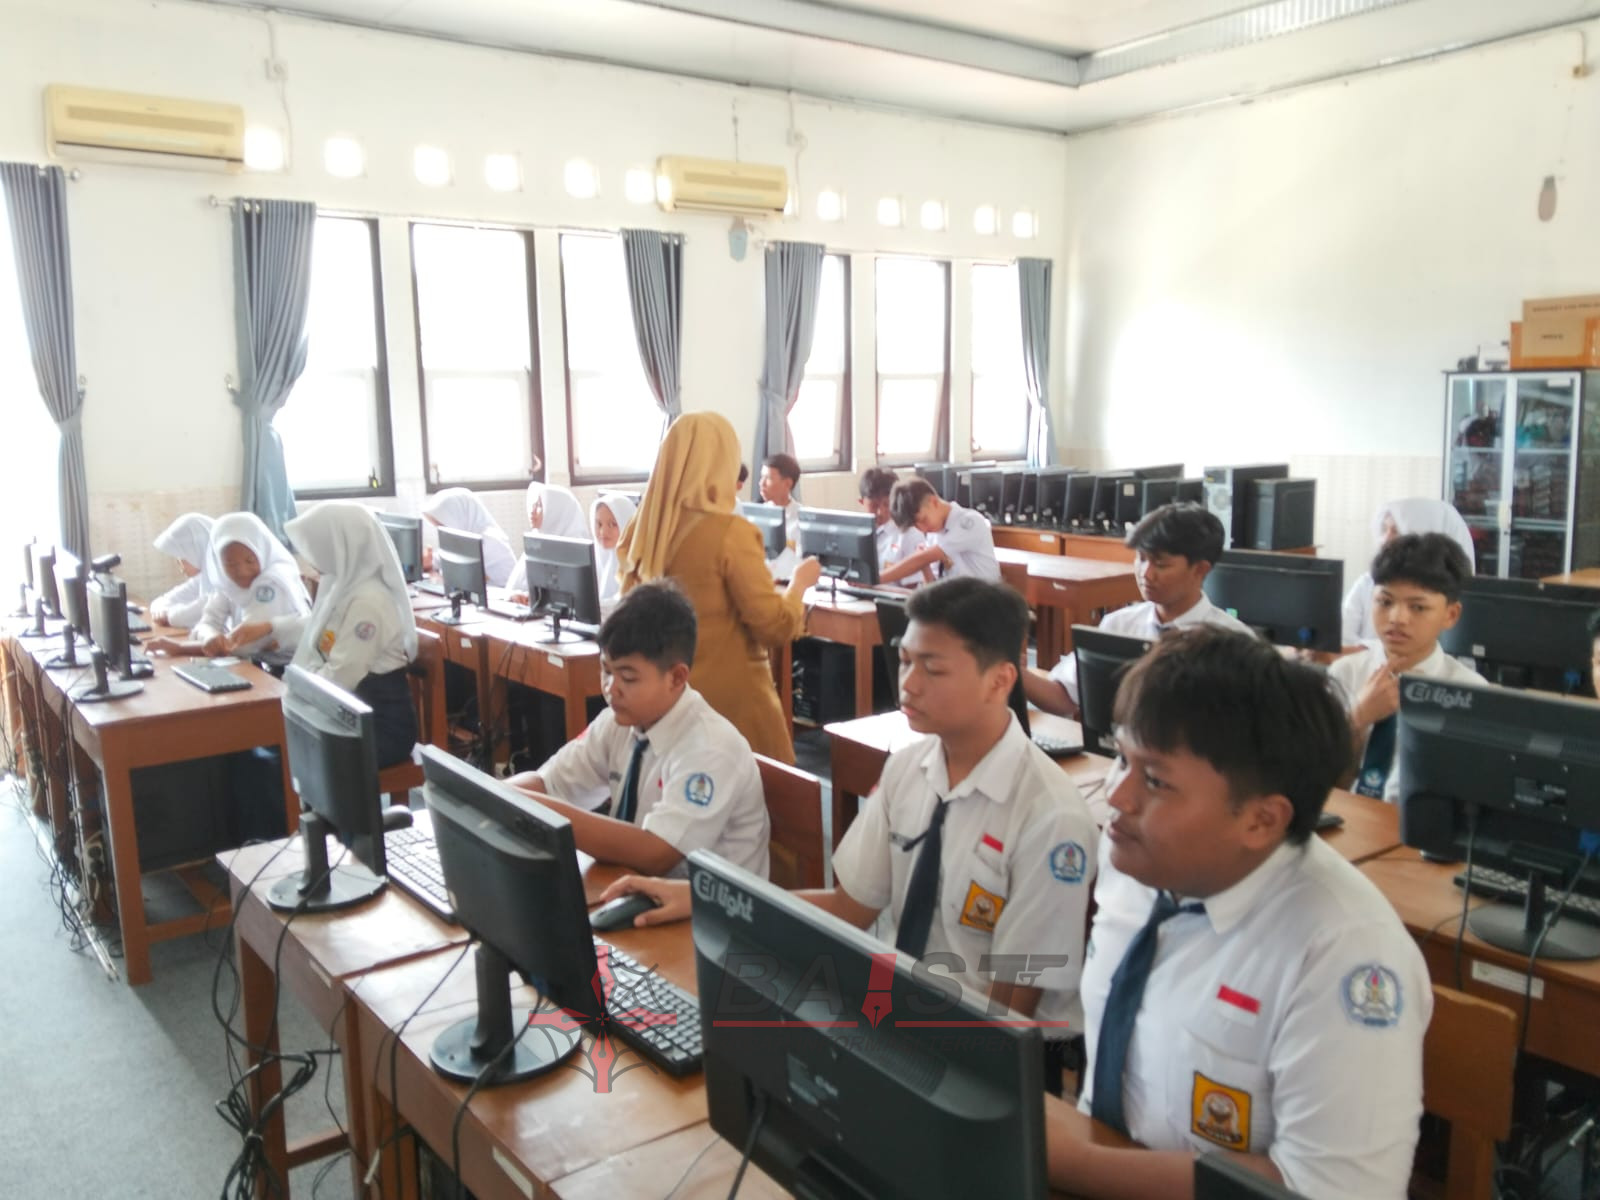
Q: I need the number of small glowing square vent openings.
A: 11